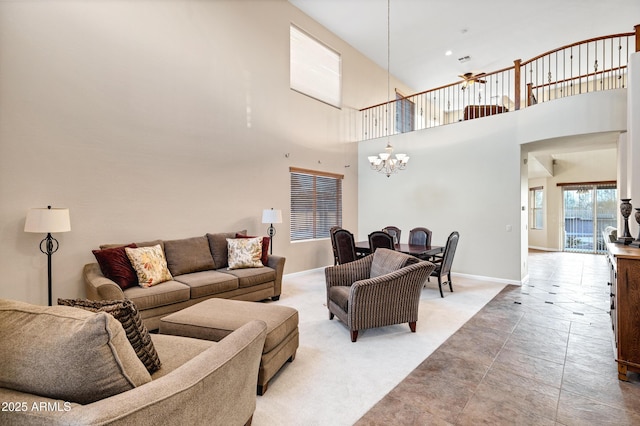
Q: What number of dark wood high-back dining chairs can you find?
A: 6